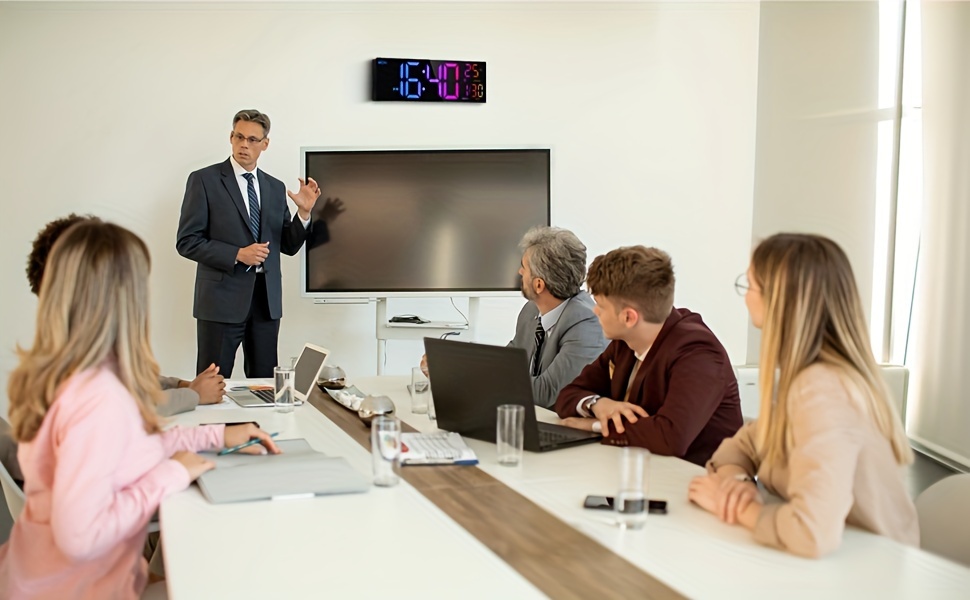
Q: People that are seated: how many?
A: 5